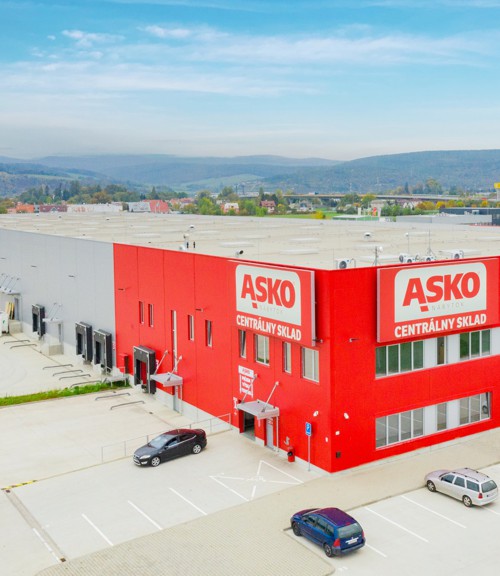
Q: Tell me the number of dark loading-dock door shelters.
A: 4